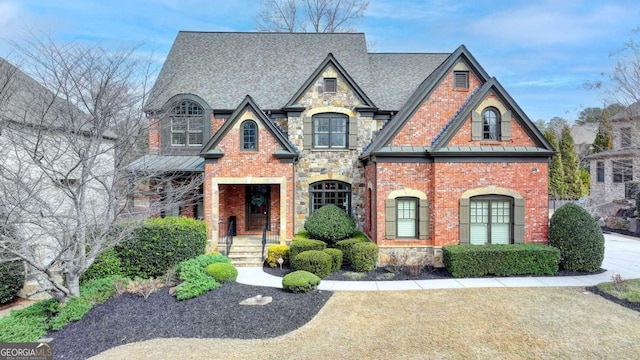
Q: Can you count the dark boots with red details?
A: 0